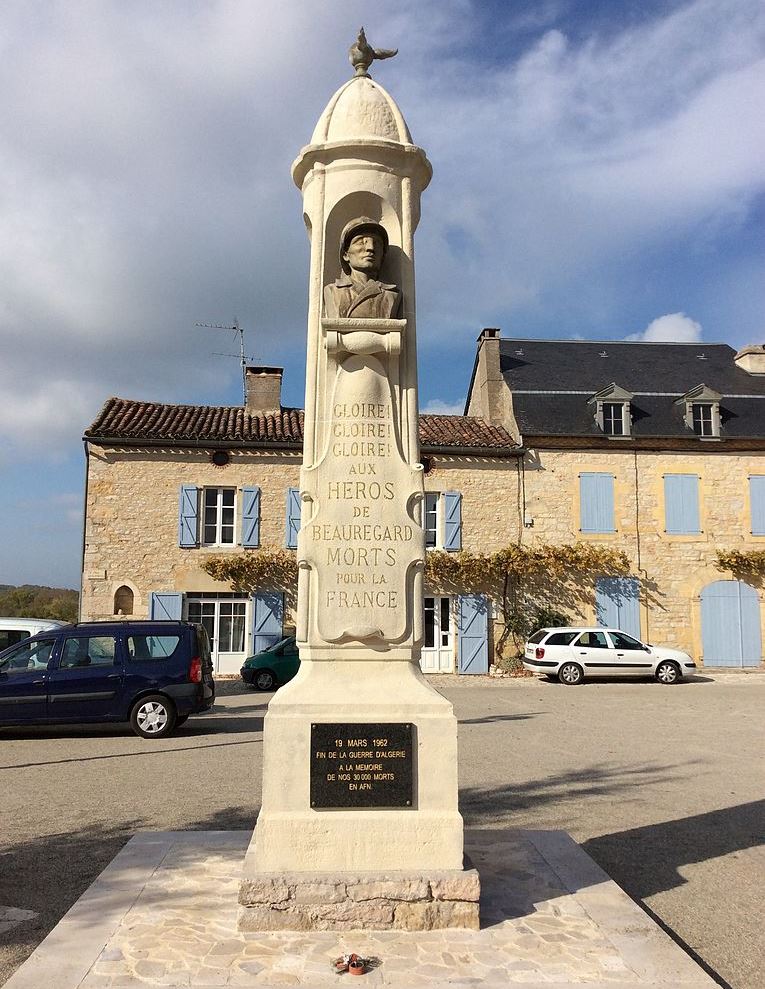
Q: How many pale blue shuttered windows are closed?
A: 3